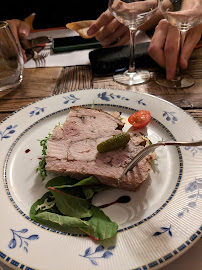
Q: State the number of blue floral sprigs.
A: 11